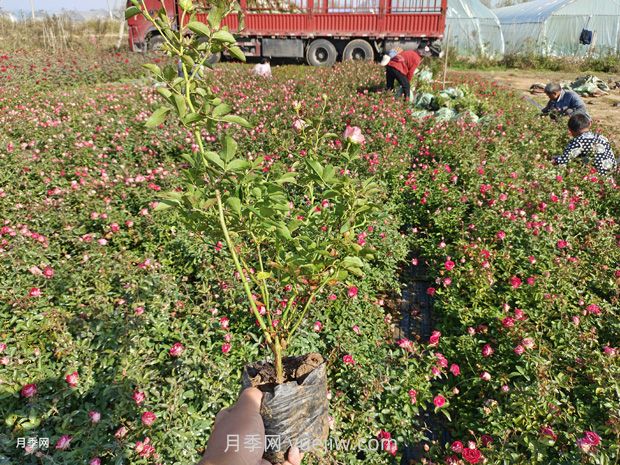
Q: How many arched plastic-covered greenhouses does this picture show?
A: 2